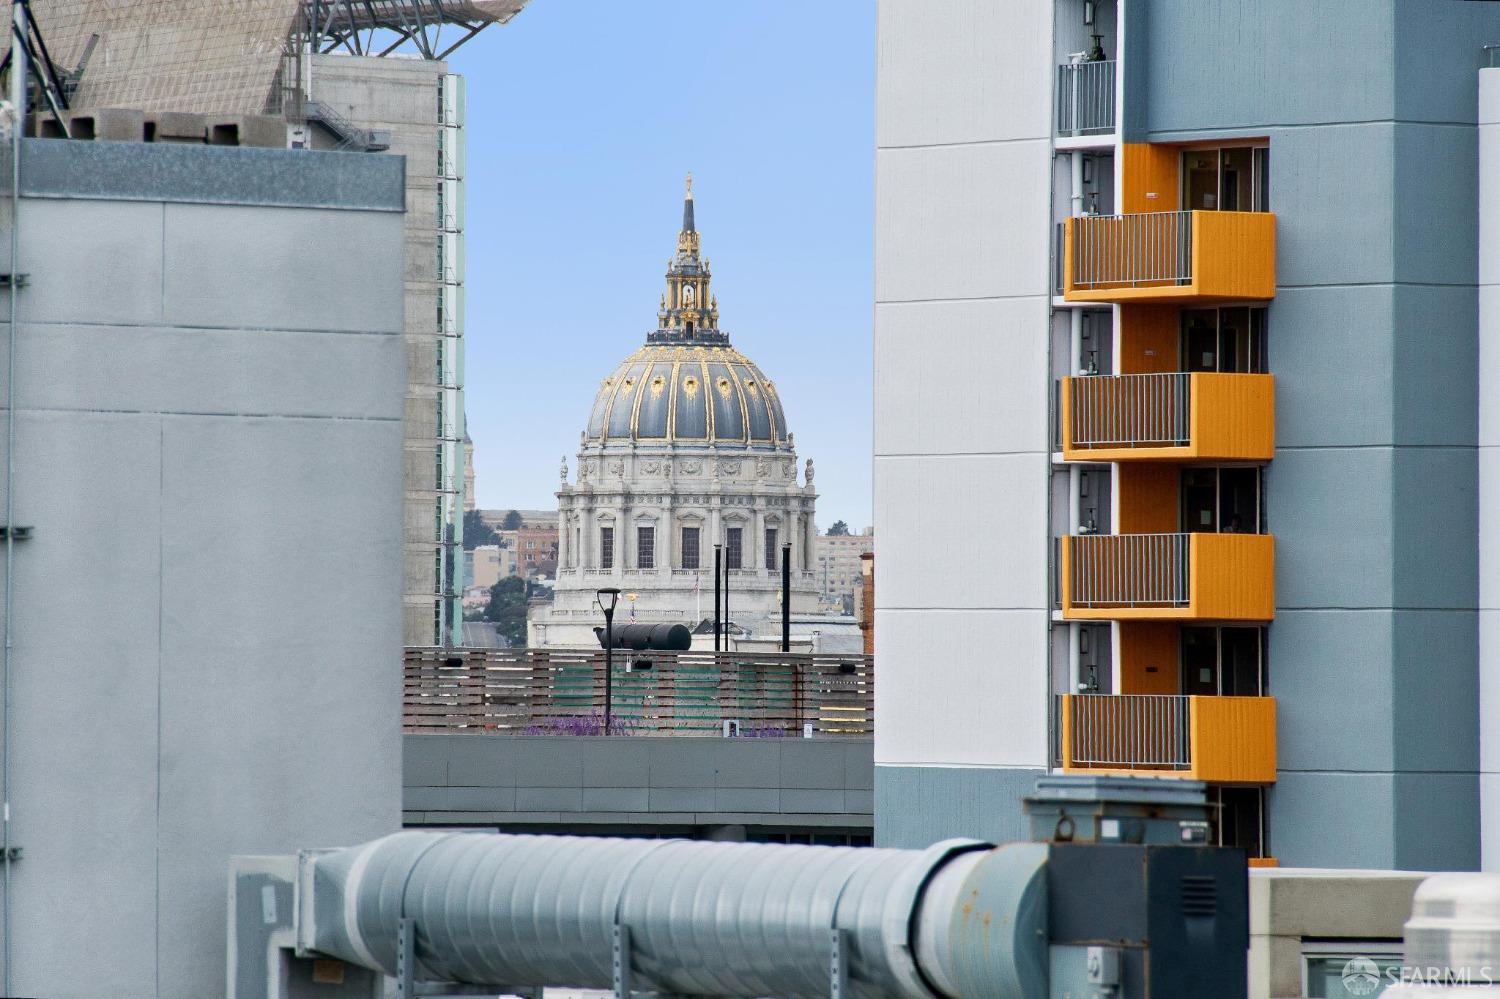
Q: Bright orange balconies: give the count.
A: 4